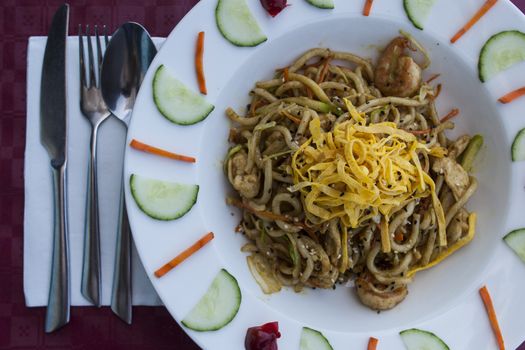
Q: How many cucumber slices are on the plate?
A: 11